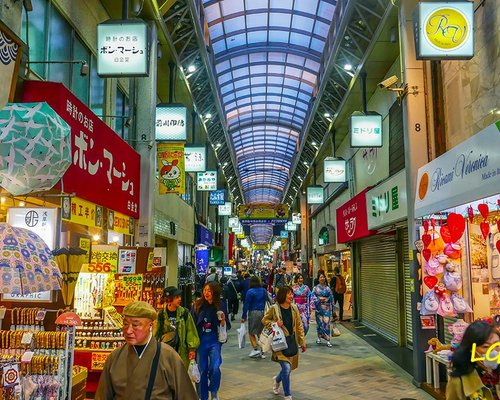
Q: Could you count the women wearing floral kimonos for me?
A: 2